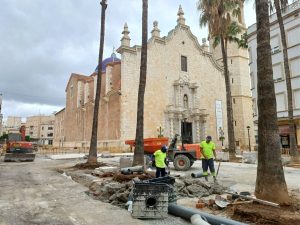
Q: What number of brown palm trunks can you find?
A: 5